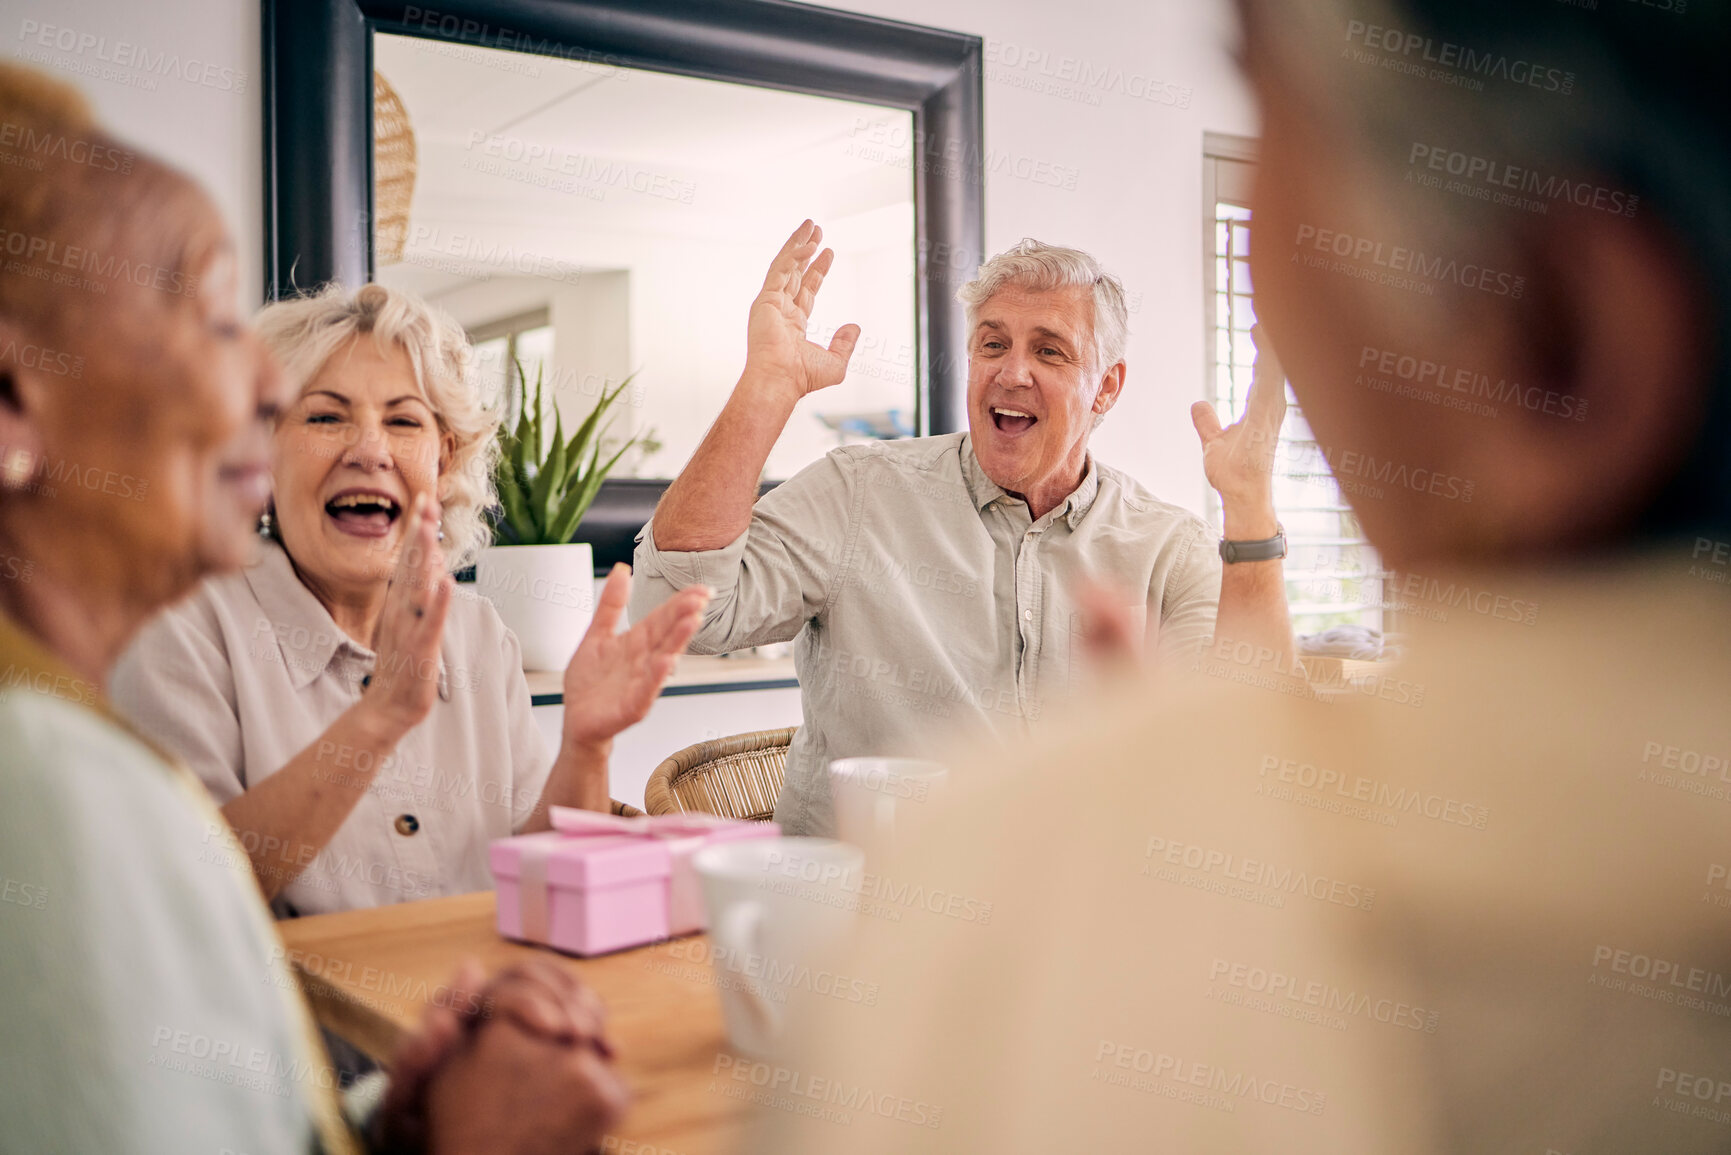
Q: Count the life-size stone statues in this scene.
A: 0